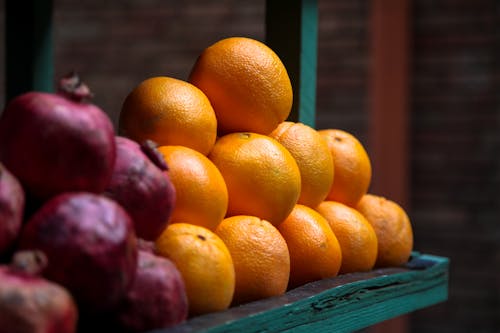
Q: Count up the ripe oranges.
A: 11